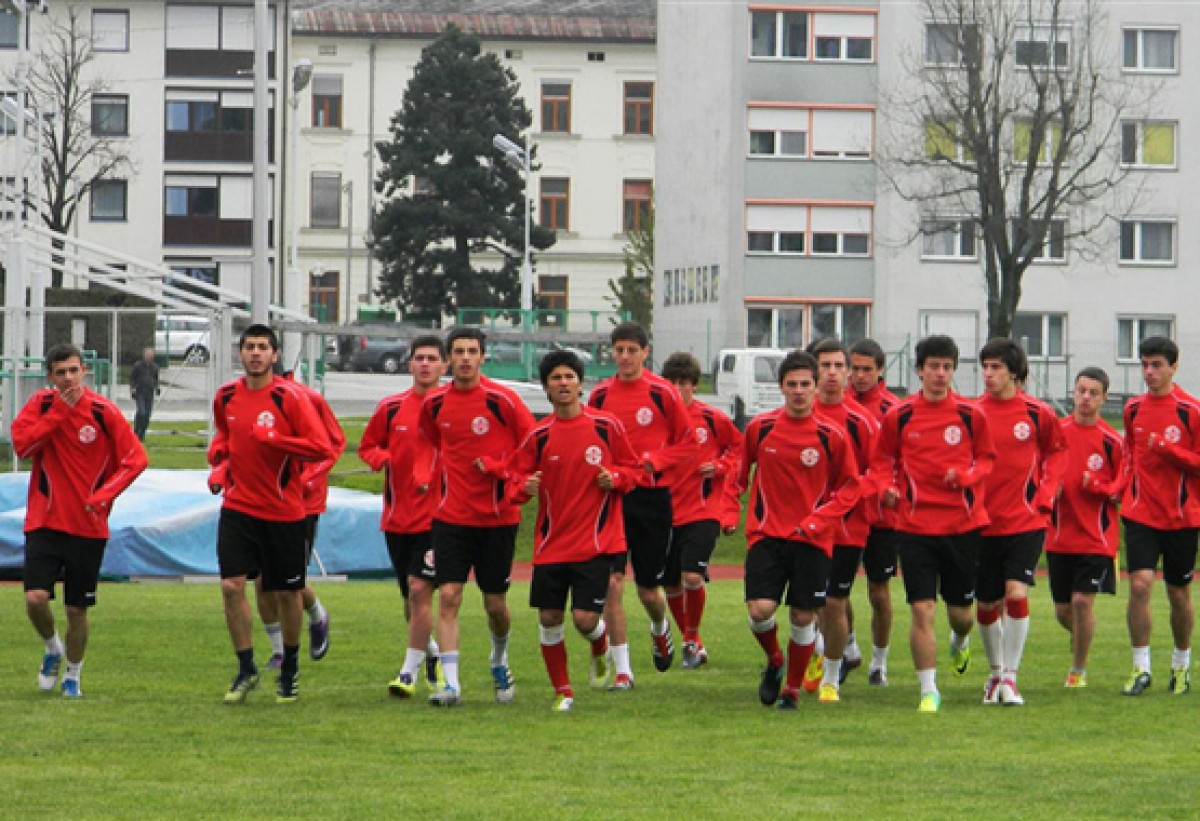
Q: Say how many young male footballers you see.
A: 15